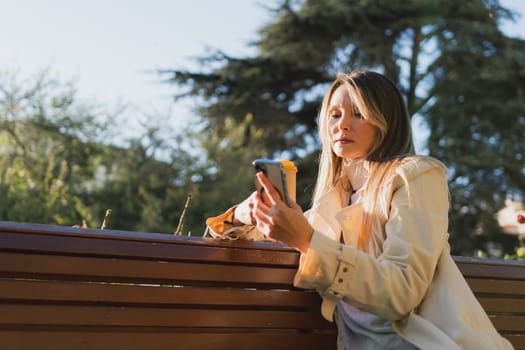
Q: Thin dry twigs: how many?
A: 2